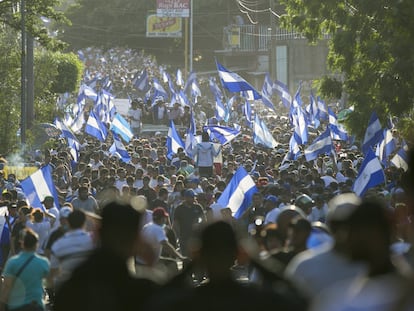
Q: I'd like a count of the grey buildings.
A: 1